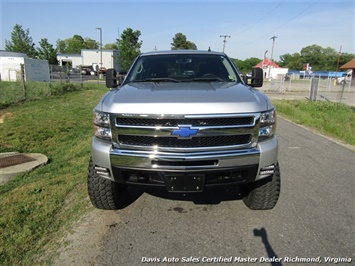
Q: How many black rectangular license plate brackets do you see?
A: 1